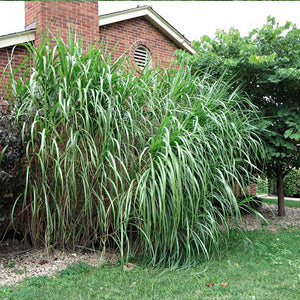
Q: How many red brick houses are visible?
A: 1